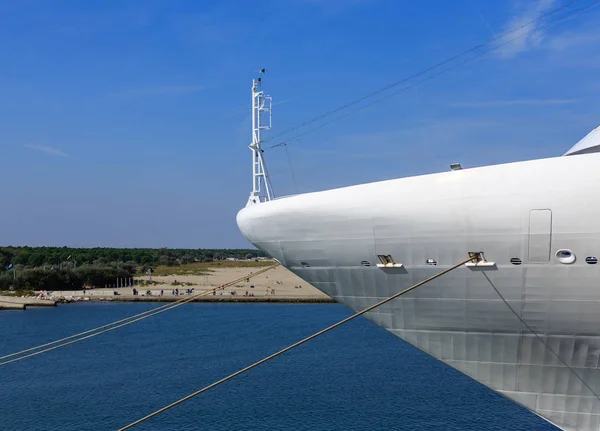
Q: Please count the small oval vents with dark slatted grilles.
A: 5